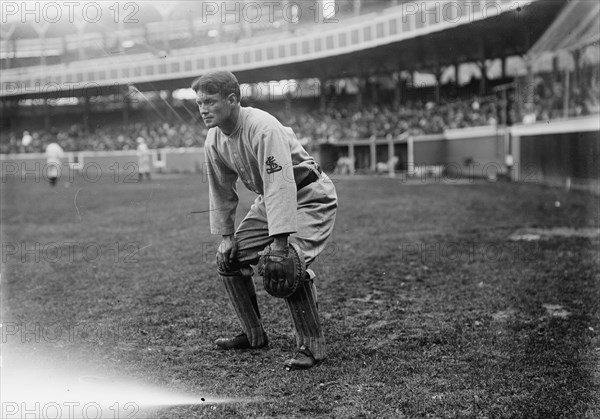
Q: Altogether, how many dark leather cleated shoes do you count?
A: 2